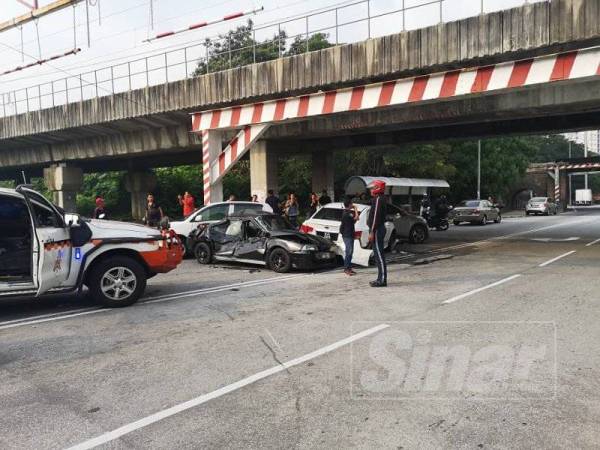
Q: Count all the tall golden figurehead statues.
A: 0